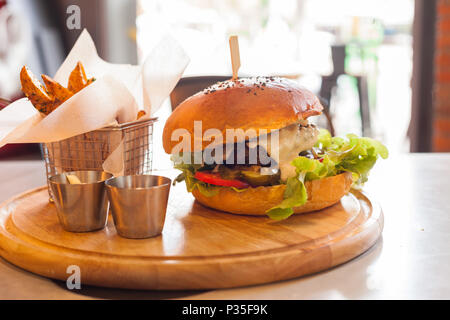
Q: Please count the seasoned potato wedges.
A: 3